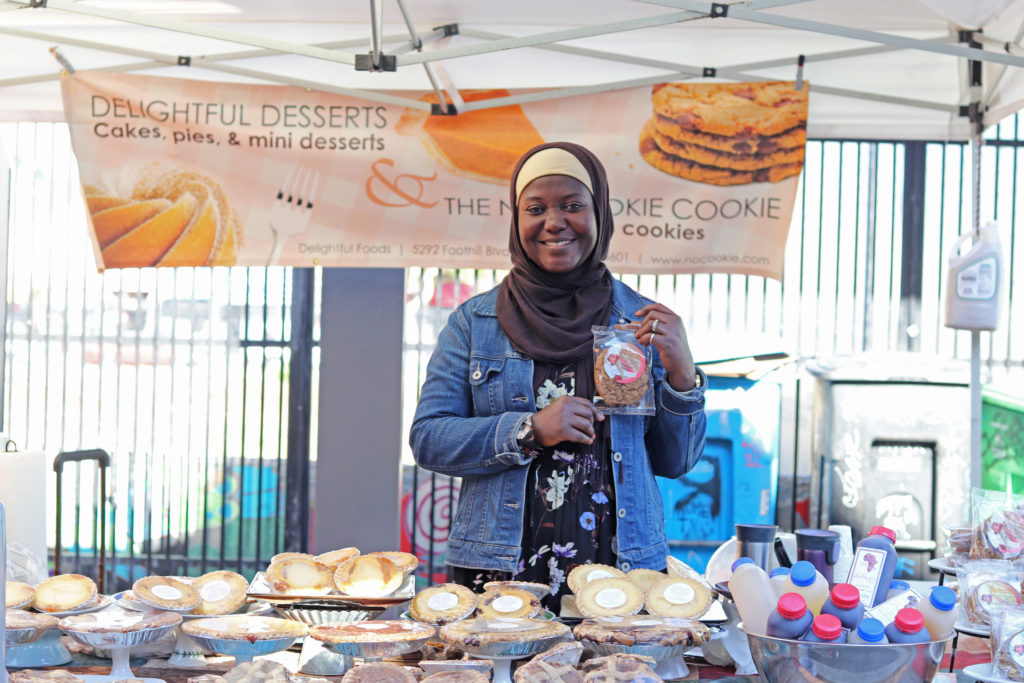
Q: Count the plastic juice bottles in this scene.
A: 11